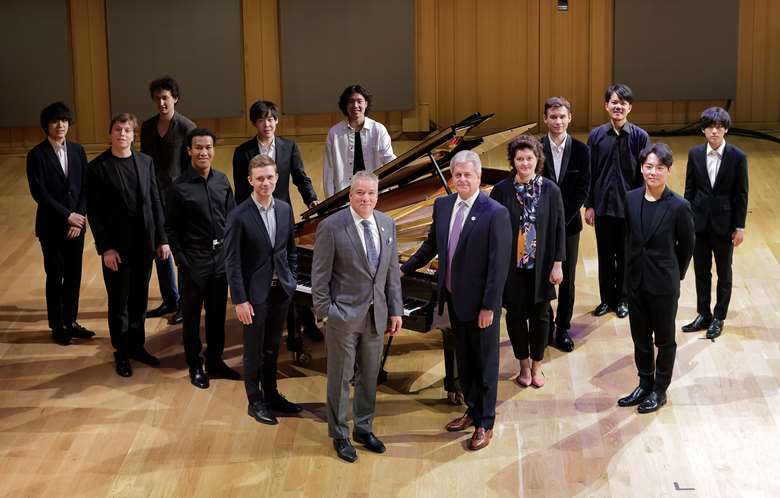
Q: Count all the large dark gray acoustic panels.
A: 4